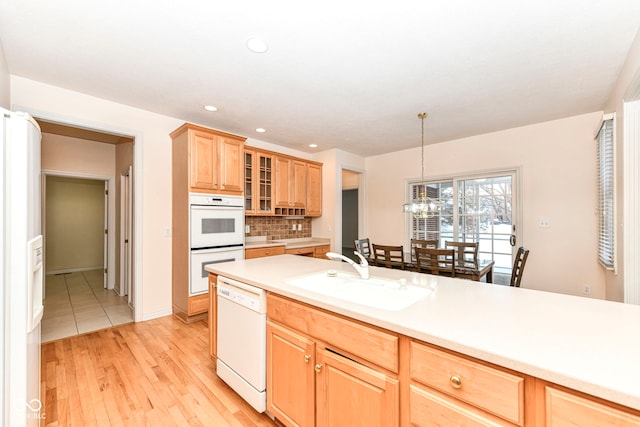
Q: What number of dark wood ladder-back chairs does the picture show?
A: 6